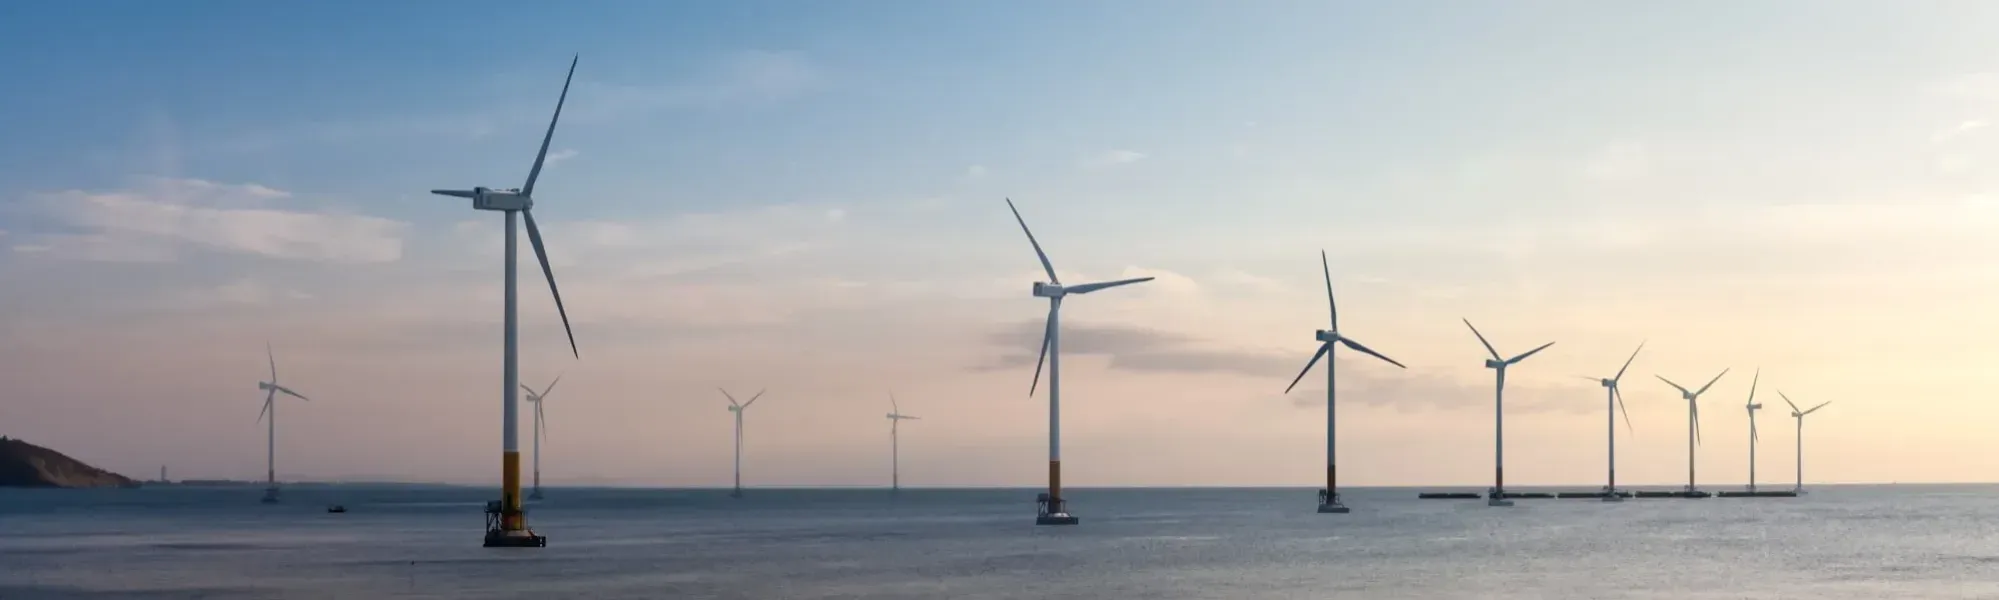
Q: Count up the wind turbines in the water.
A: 12